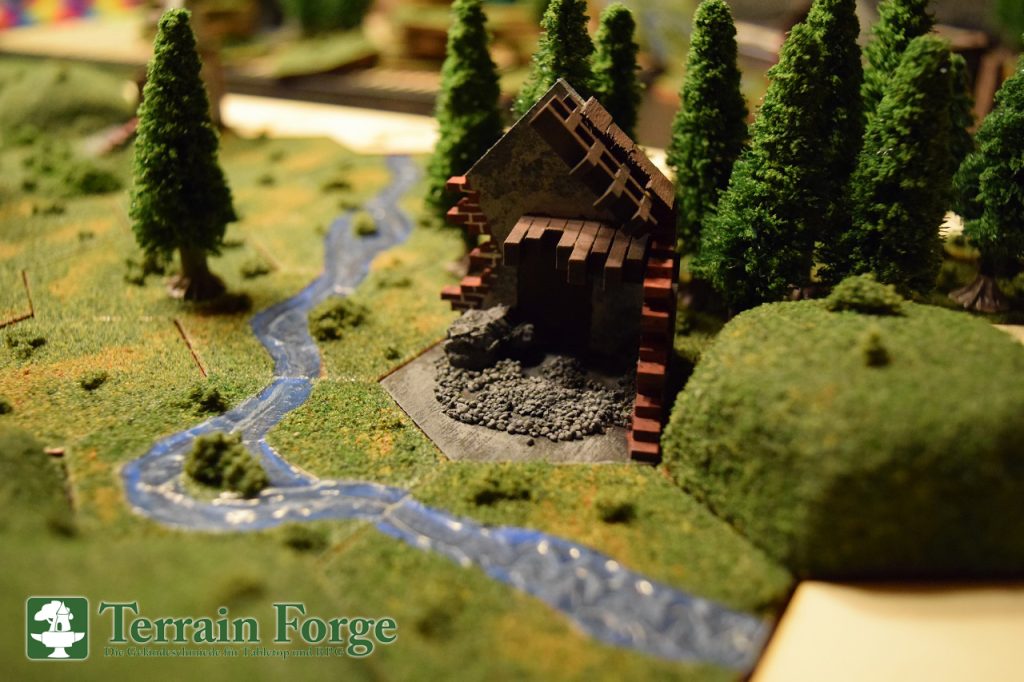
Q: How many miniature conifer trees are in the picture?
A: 11